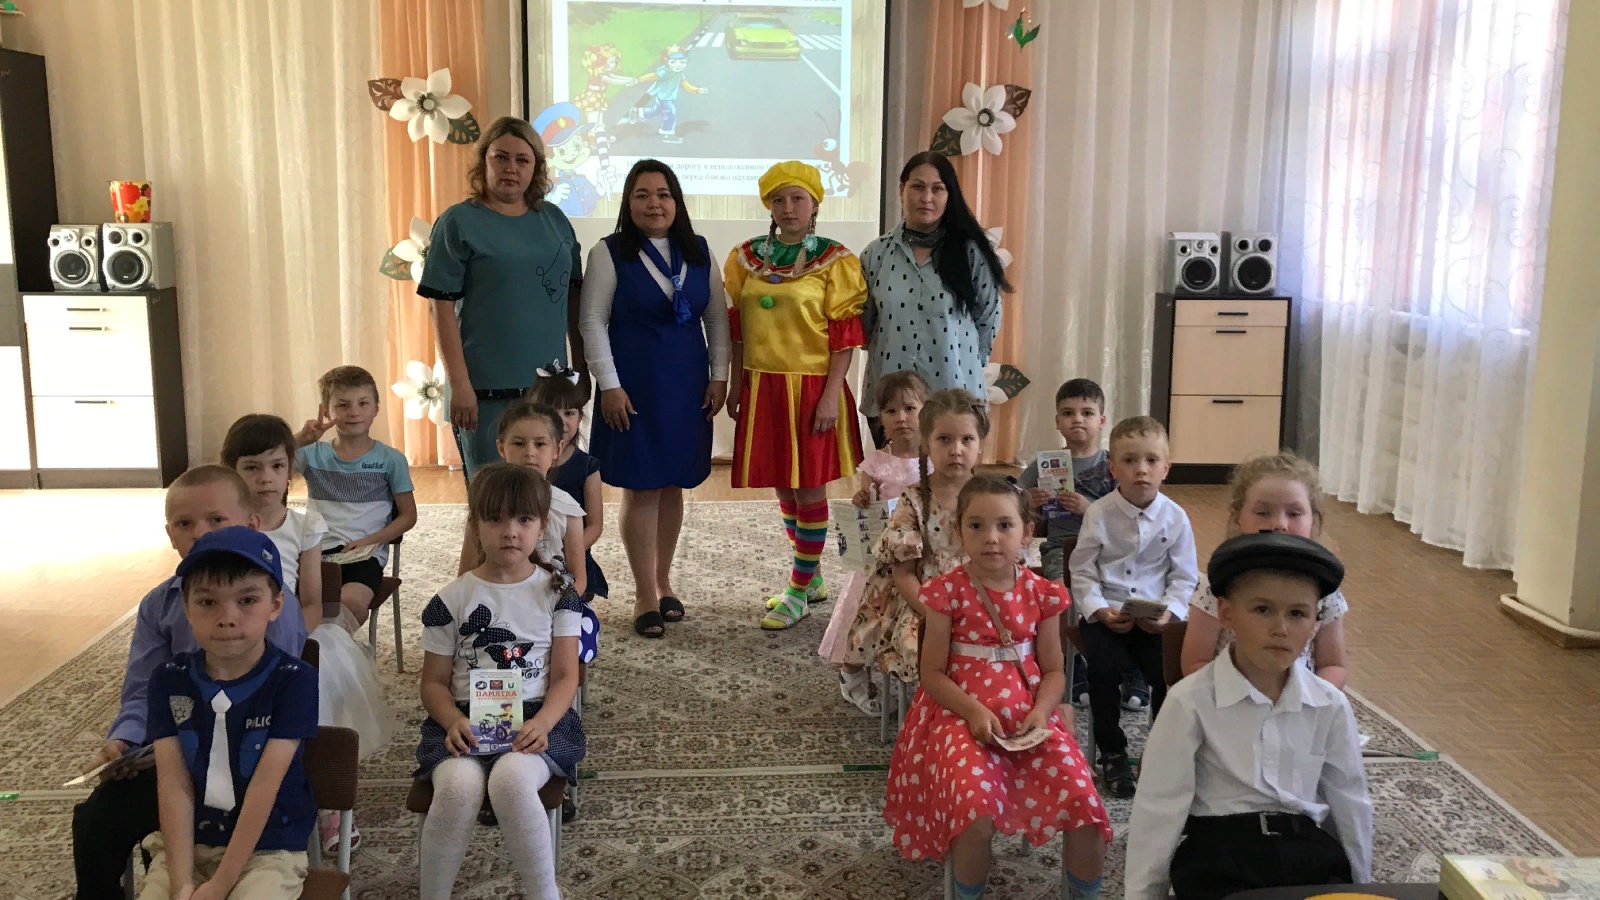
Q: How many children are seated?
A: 14